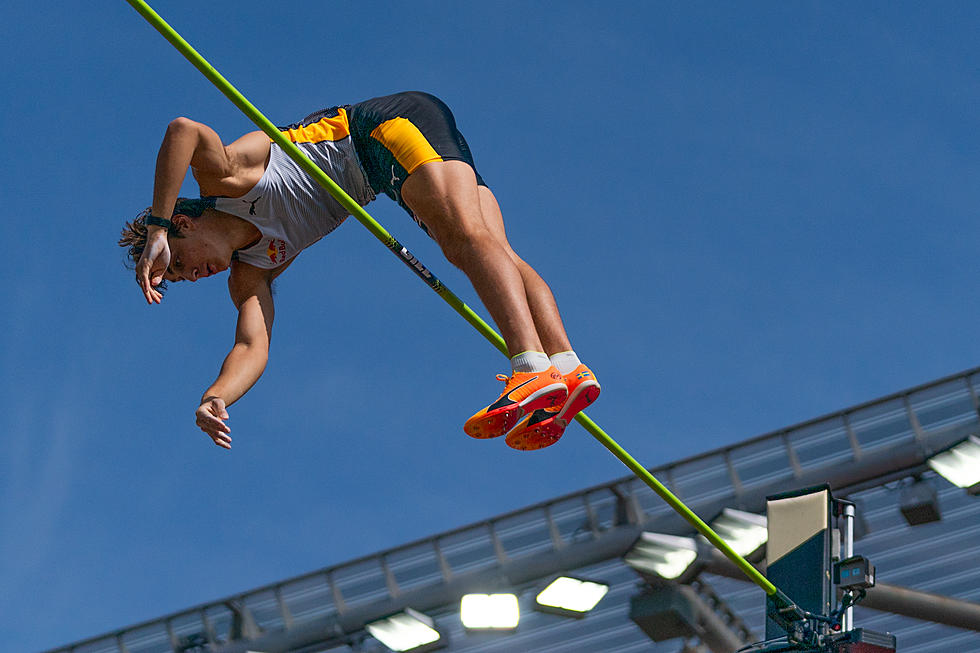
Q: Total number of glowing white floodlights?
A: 6